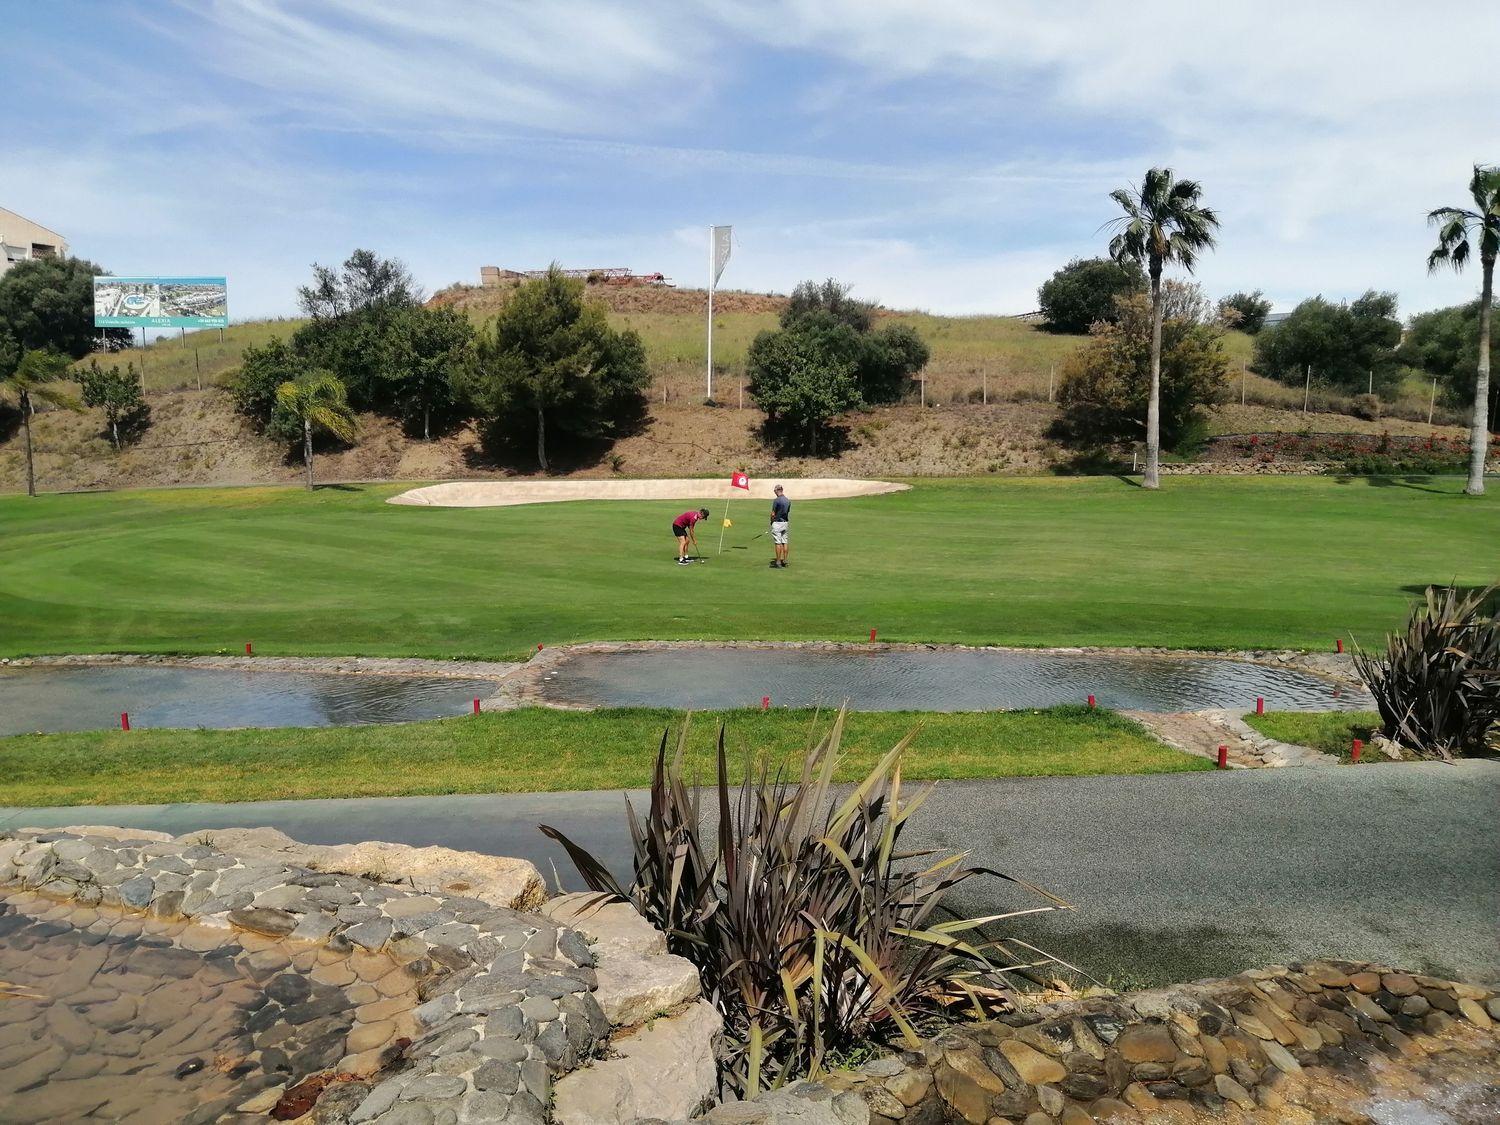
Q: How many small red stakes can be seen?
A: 11